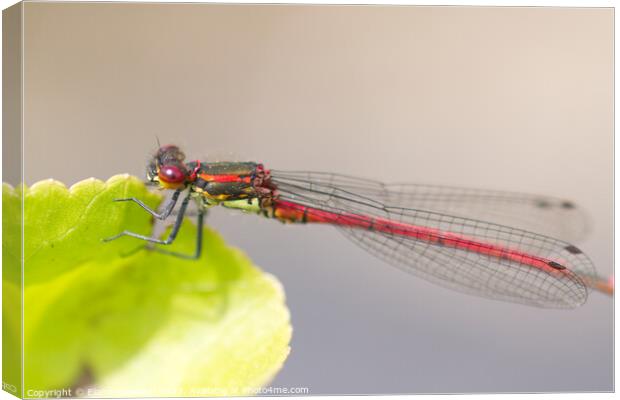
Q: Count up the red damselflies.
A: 1